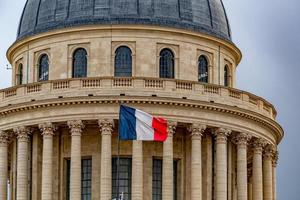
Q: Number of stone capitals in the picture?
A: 12